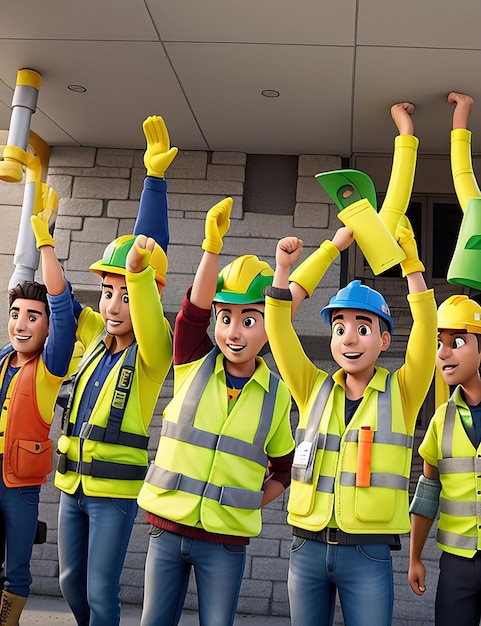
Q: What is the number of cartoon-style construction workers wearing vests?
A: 5